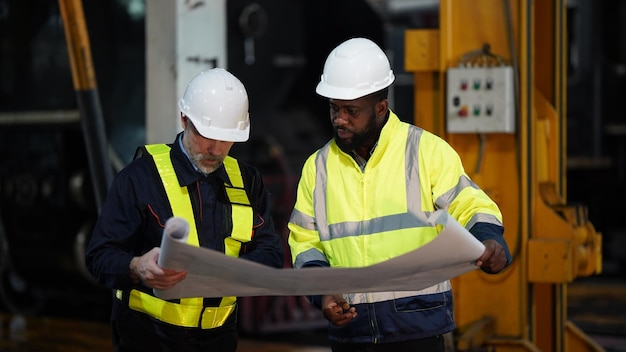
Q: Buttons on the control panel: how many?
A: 6